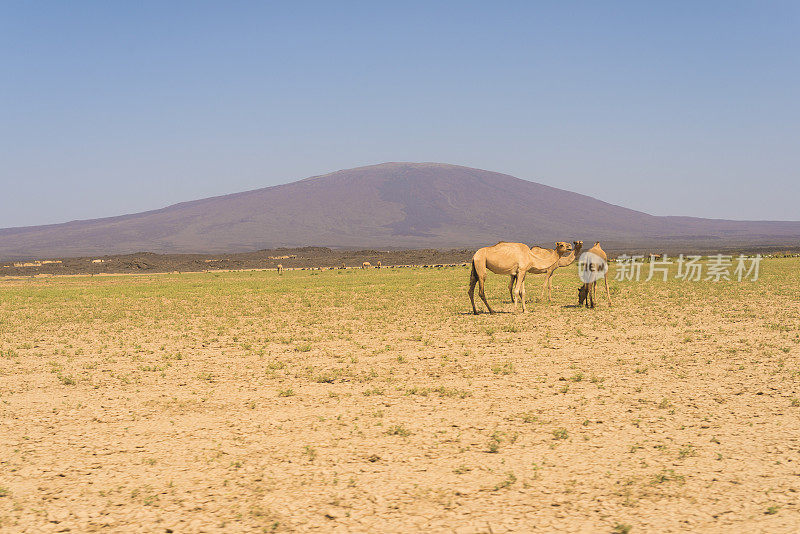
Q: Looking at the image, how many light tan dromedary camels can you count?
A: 3